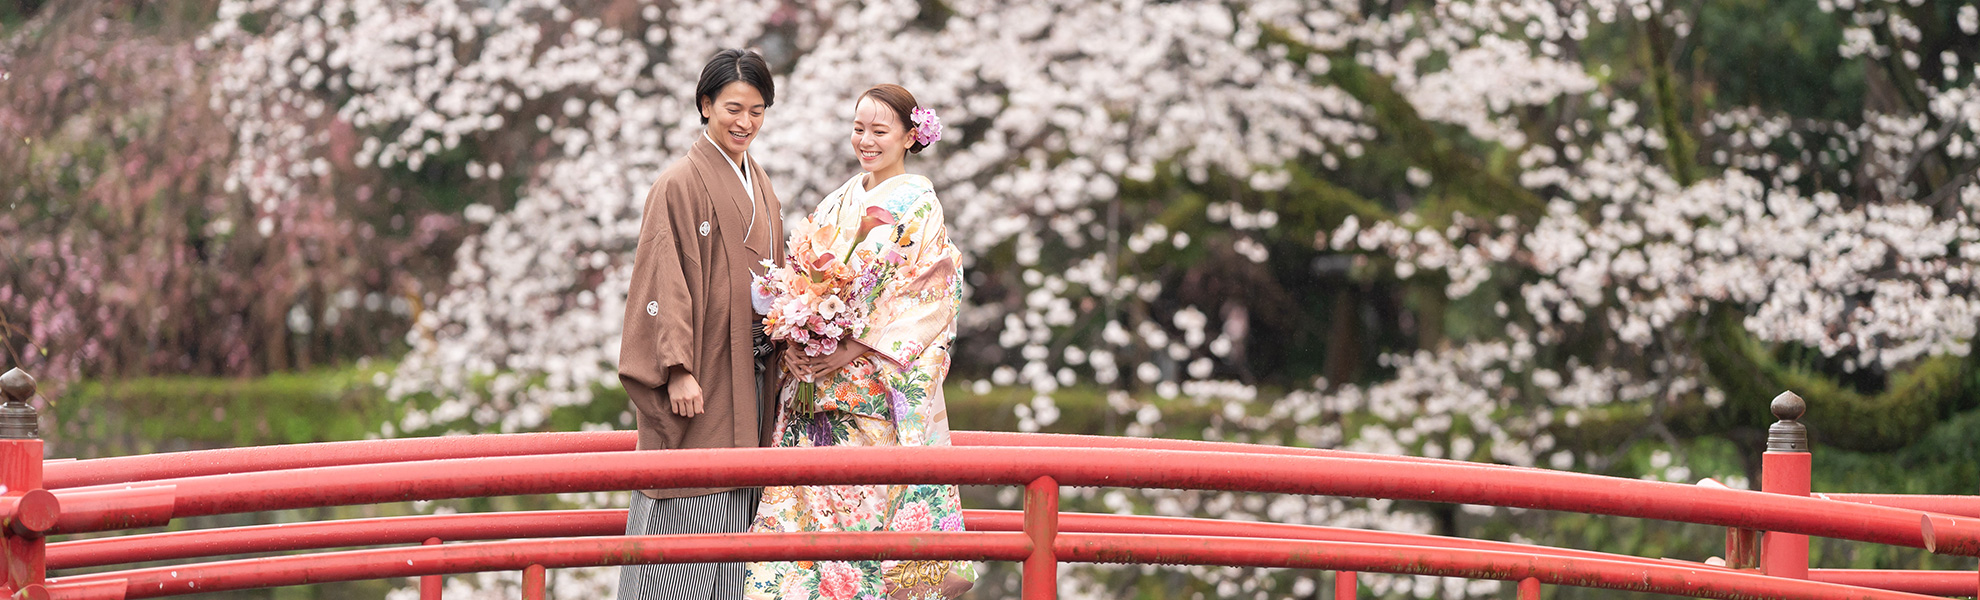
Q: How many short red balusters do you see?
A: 4